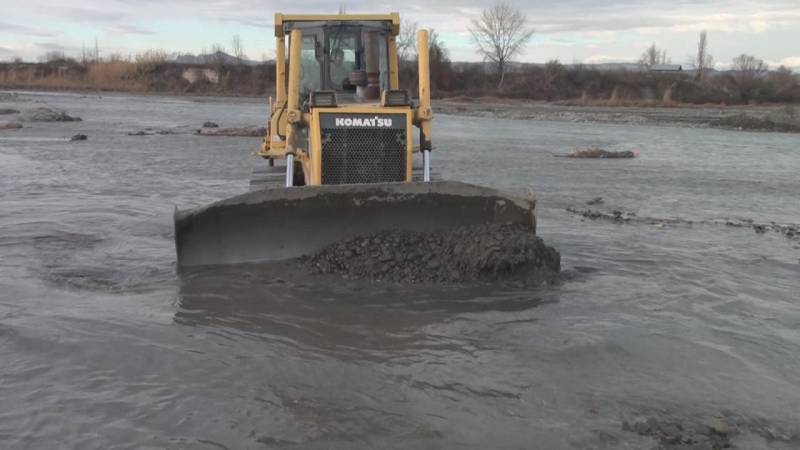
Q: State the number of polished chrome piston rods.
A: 2